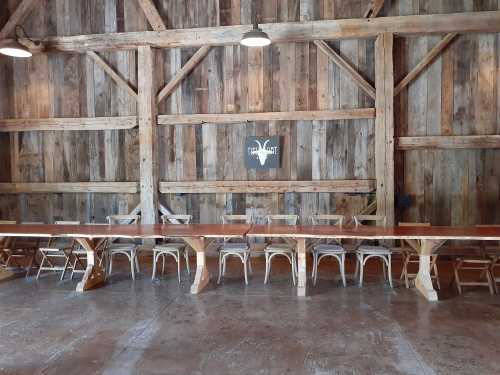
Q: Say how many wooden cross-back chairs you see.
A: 6